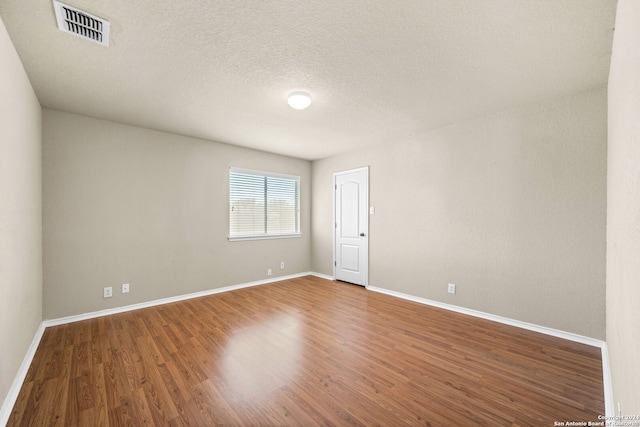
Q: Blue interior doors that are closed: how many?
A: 0